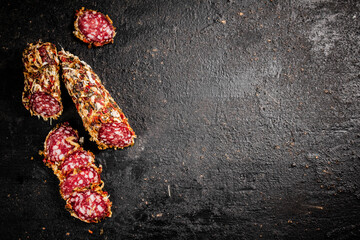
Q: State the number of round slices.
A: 5